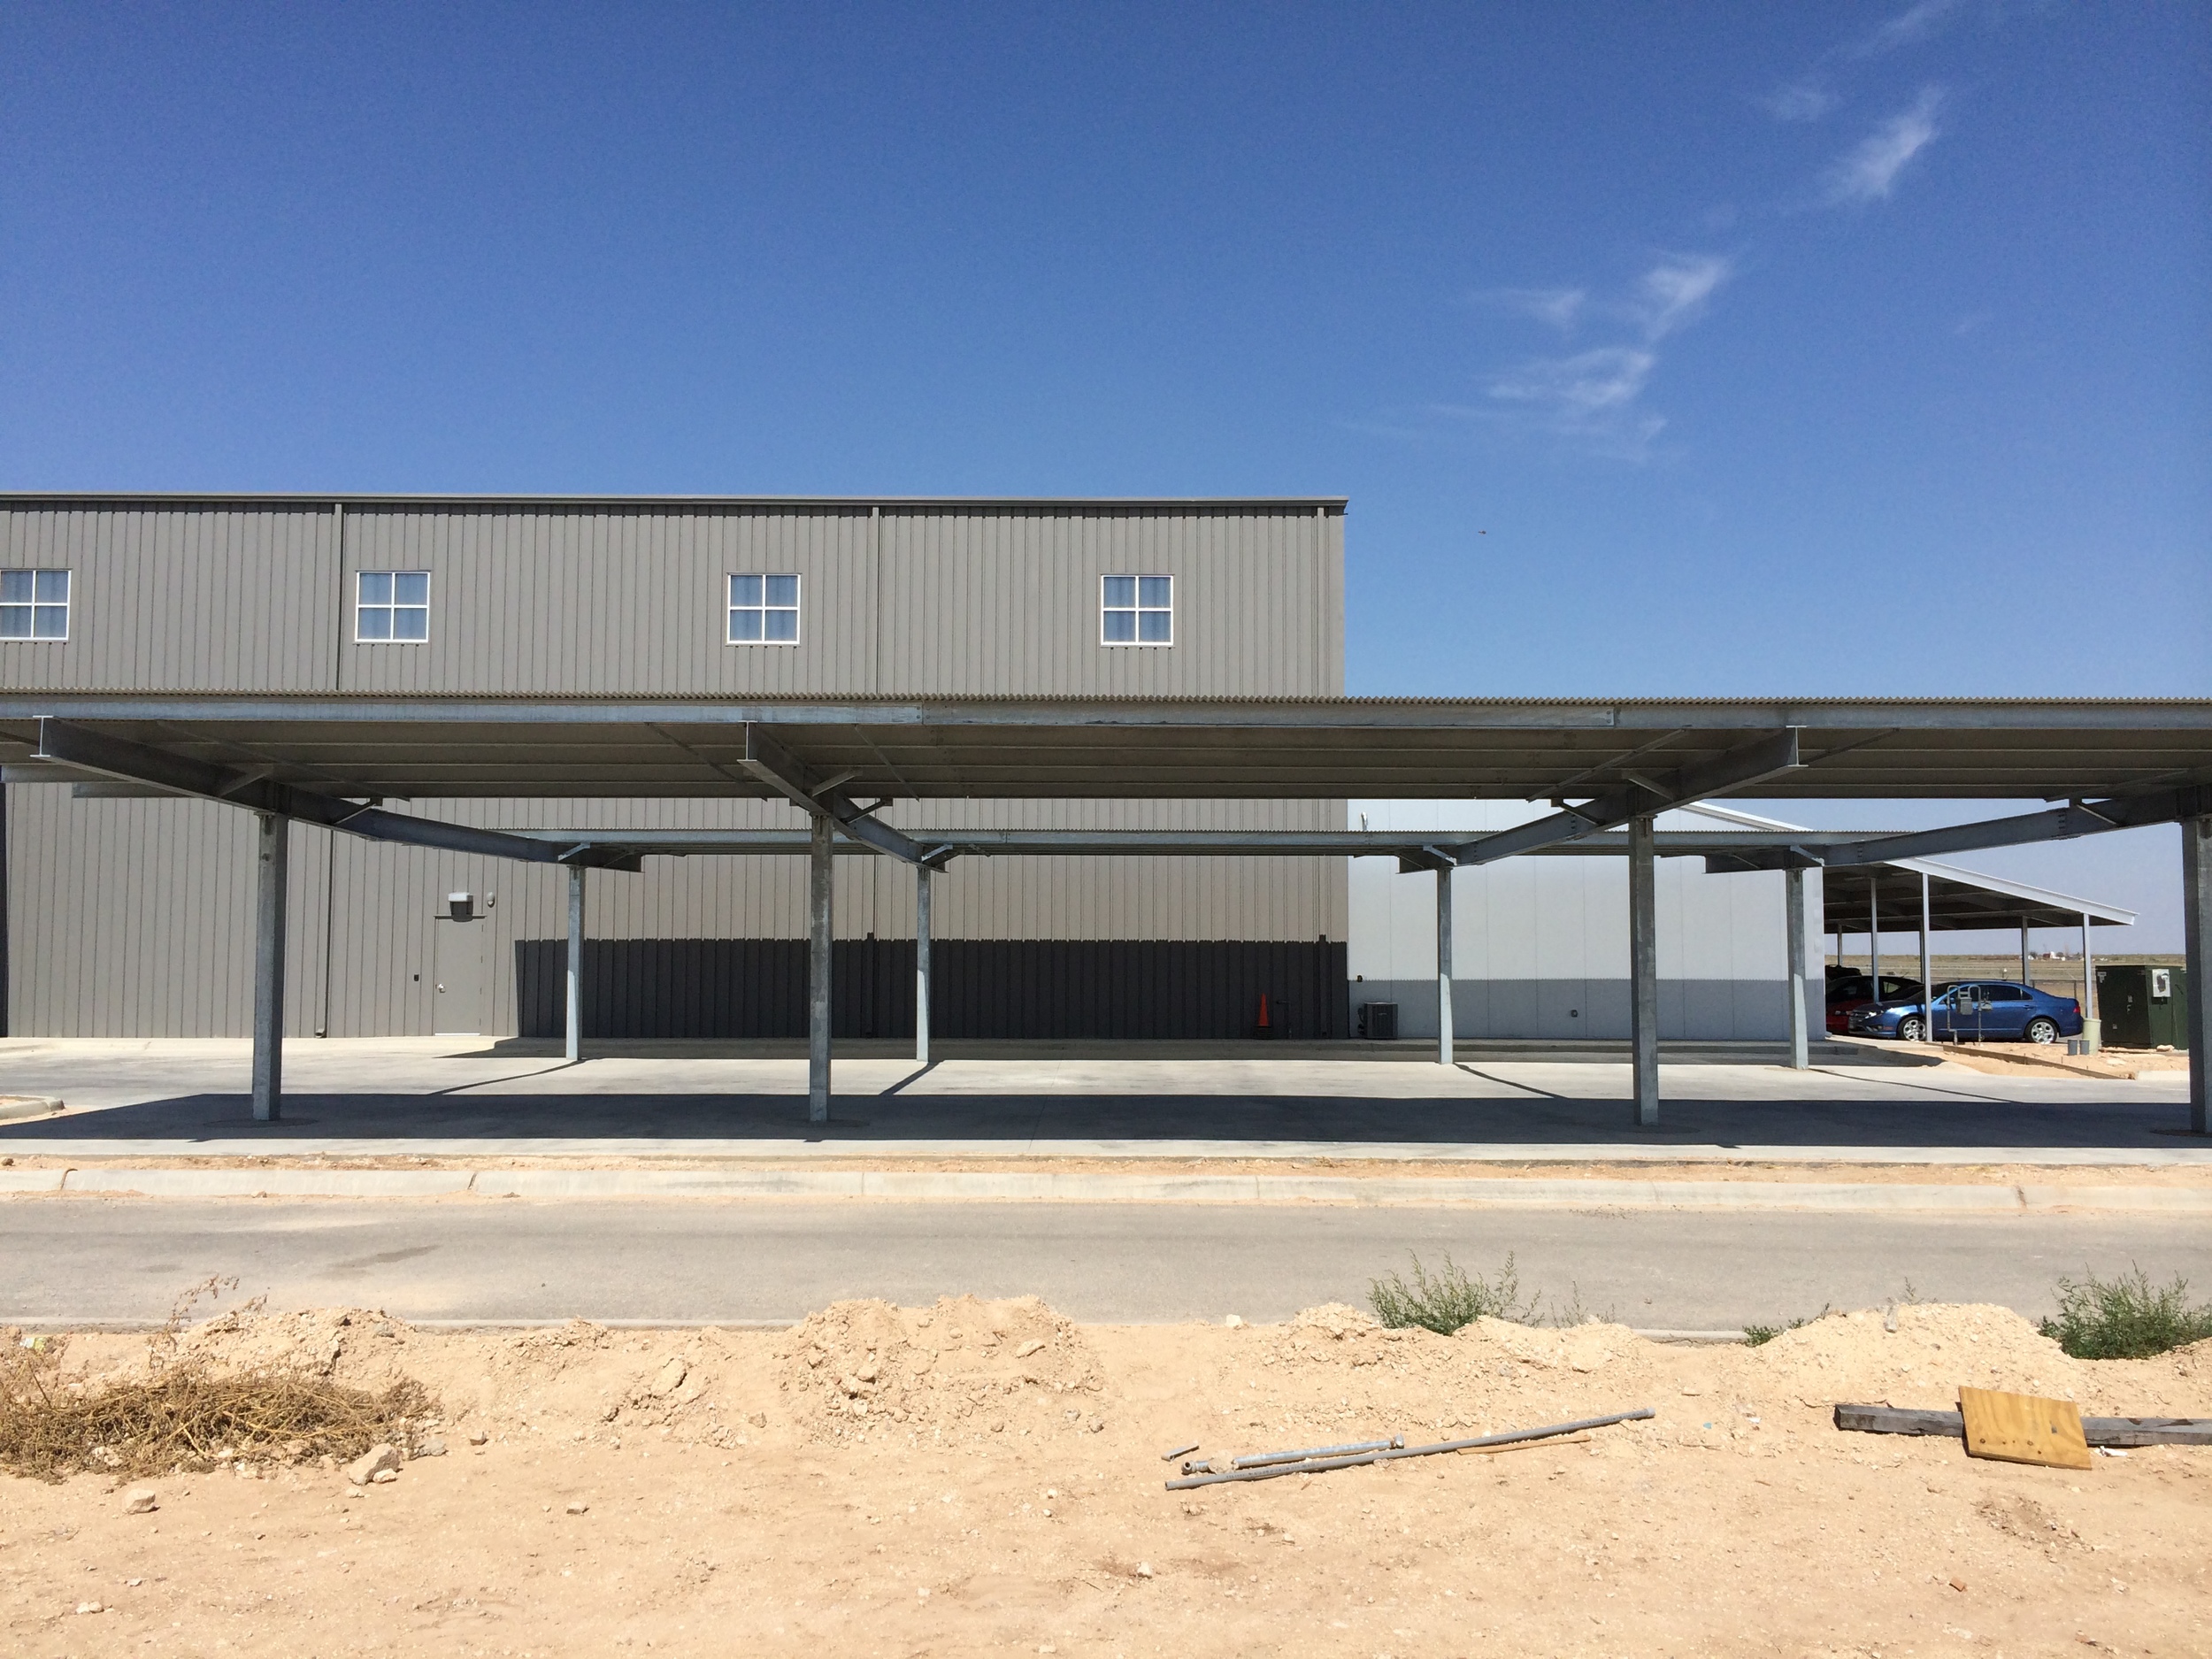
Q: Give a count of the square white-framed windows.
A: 4